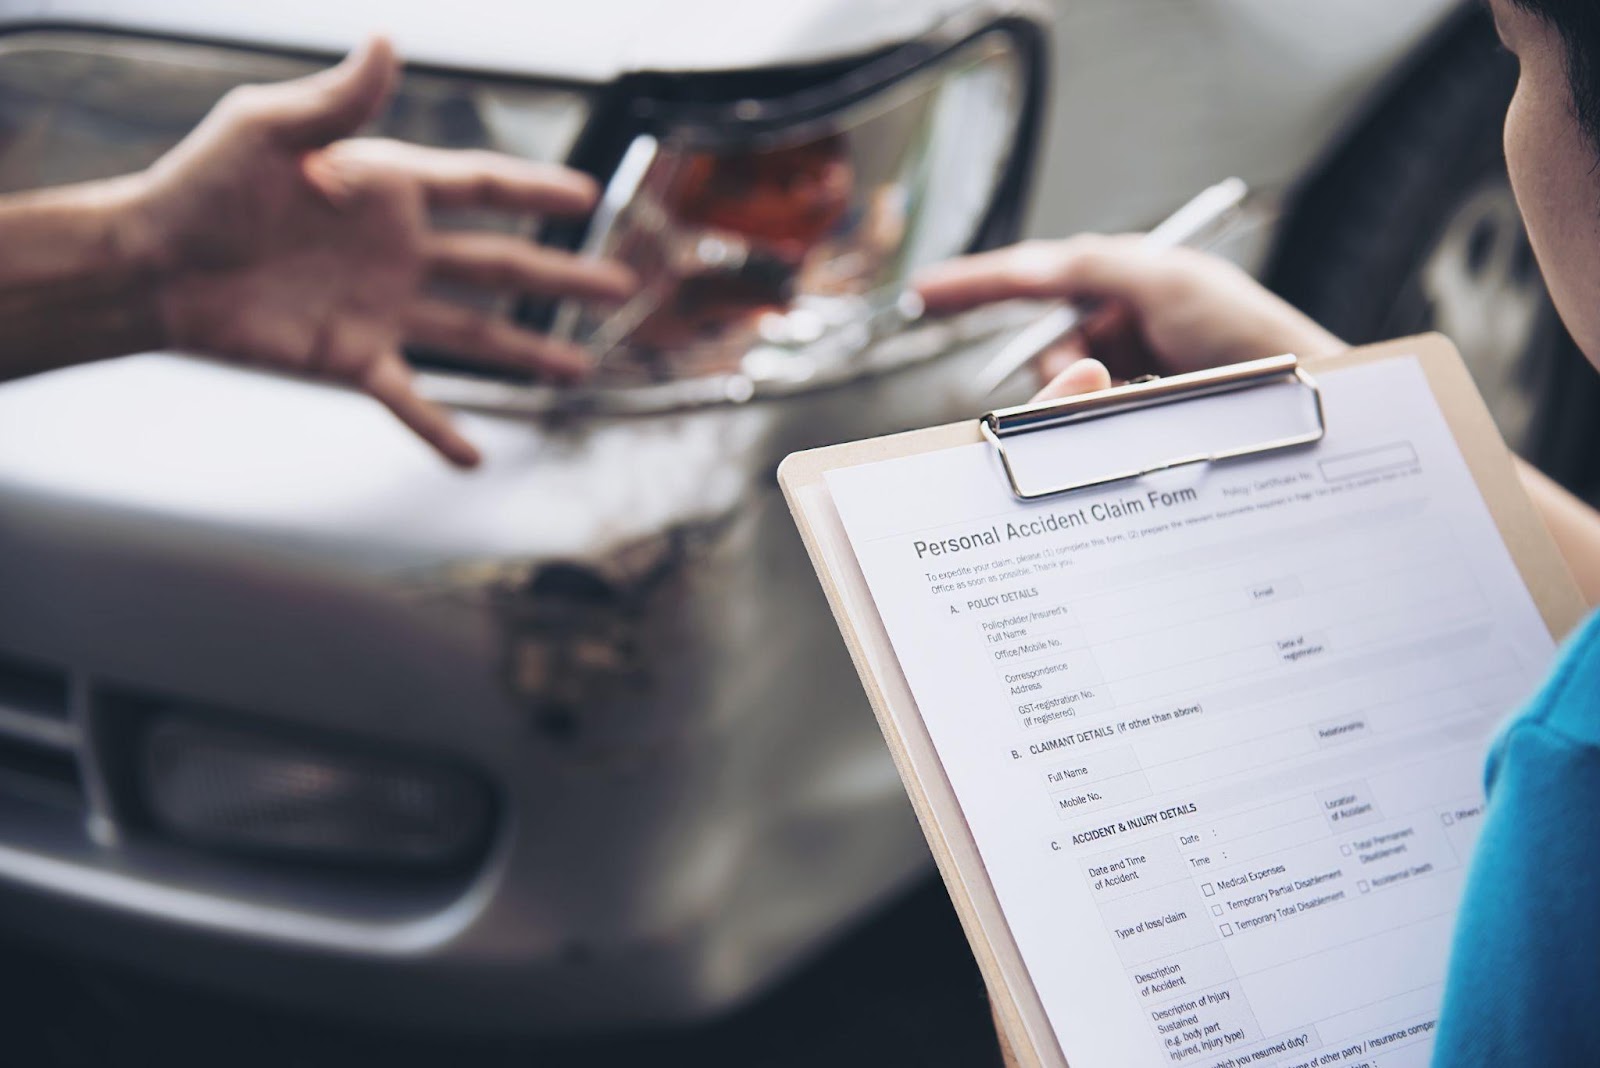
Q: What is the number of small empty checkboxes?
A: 6